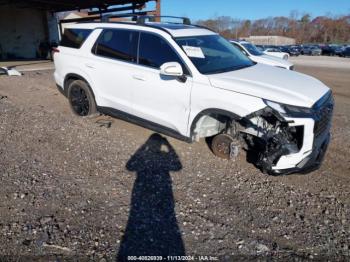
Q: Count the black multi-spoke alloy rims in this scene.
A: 1